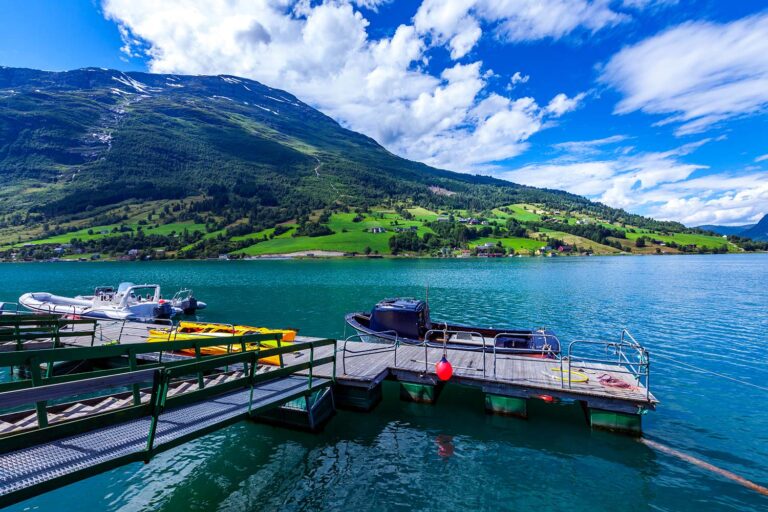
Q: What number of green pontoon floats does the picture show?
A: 3